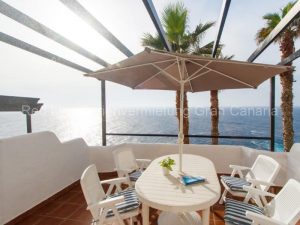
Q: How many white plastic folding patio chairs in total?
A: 4